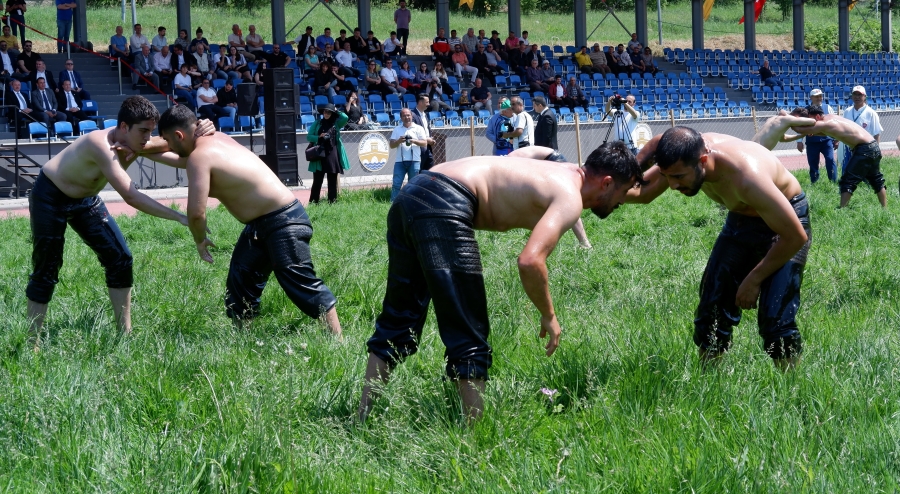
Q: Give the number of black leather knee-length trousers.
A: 5